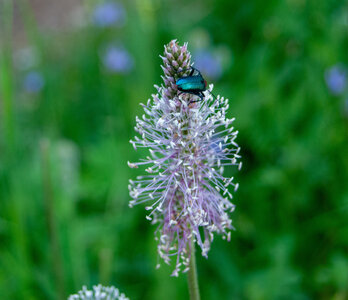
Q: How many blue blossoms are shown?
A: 5